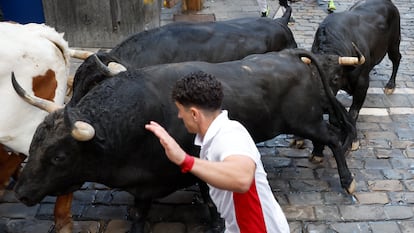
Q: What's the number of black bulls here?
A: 3